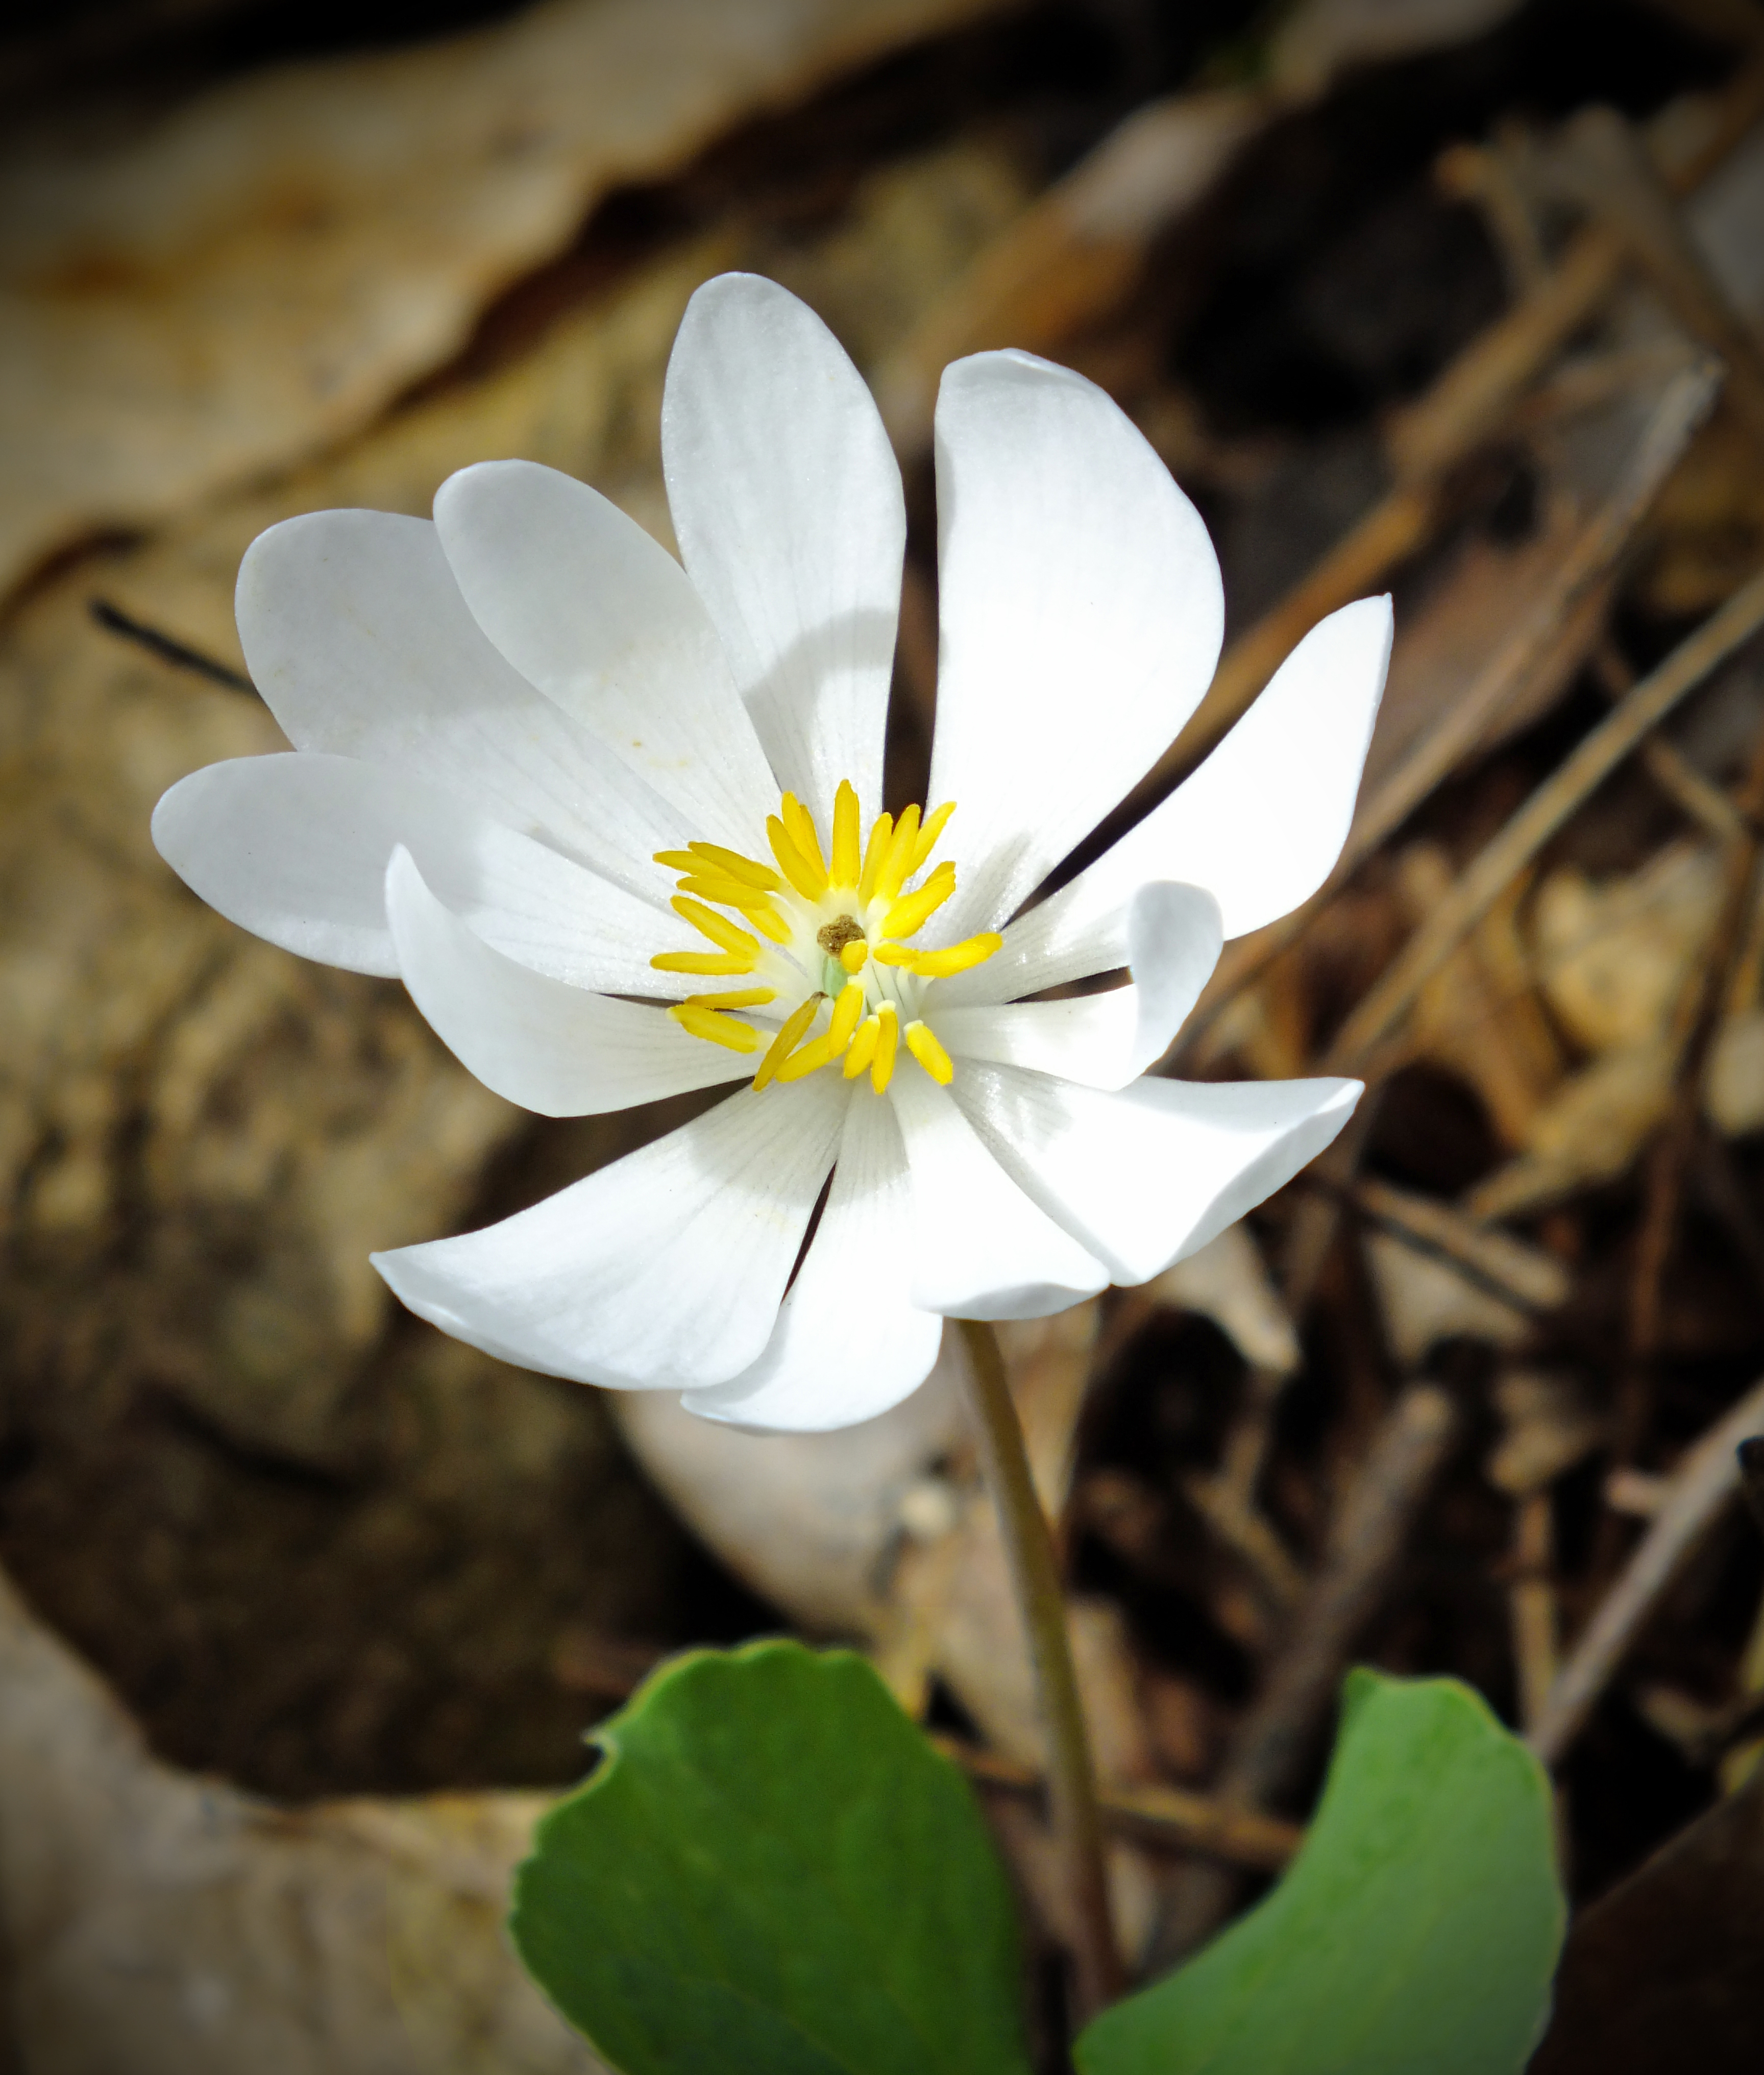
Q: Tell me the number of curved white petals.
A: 12